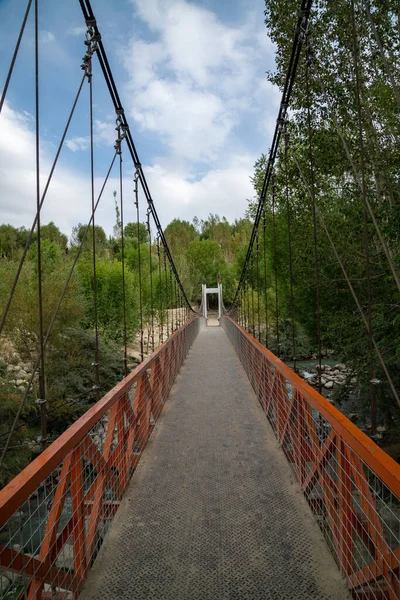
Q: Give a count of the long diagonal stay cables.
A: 6